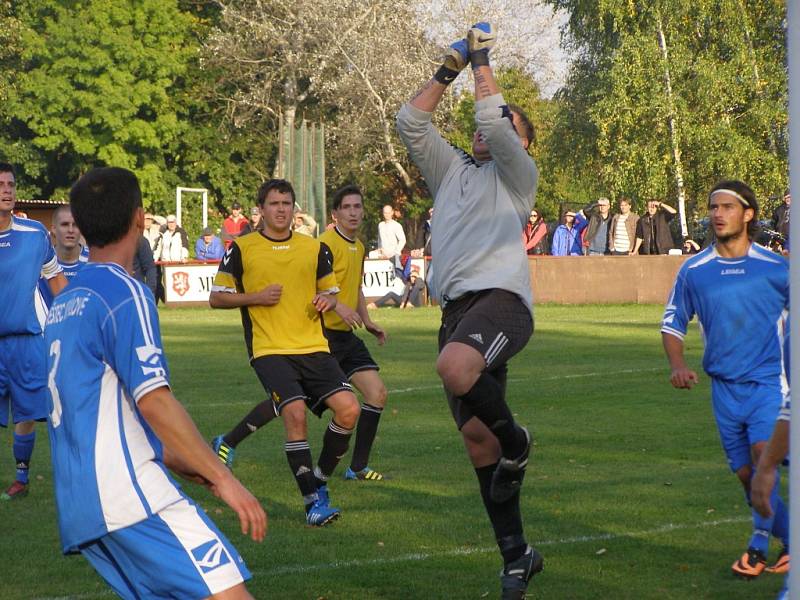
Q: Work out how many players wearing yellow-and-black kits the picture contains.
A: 2